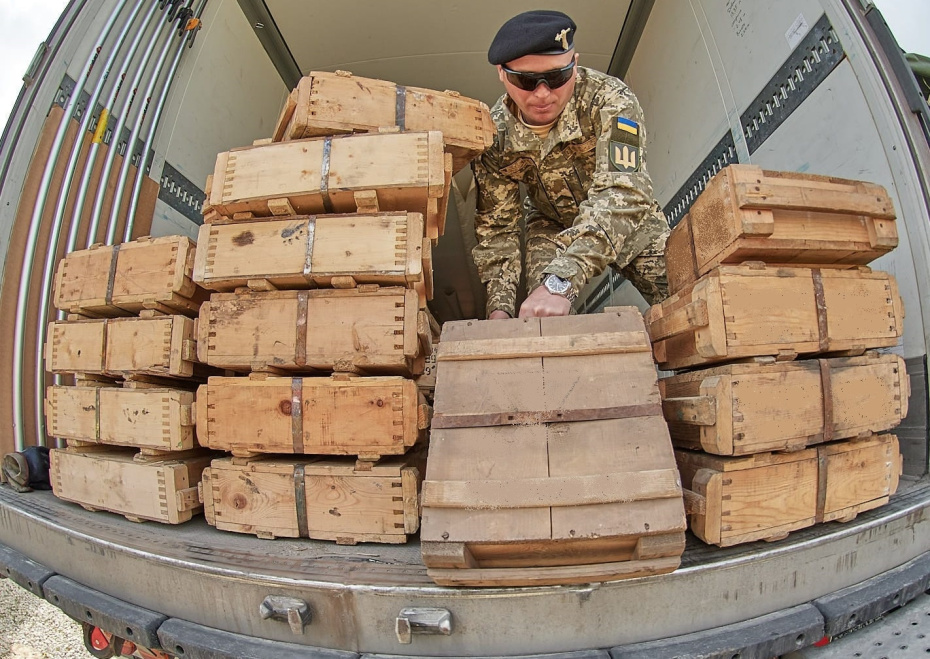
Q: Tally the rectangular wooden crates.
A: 15